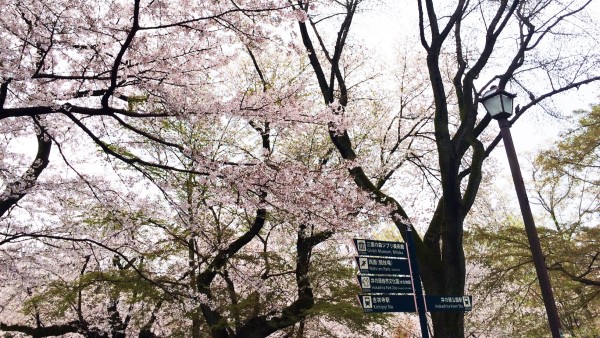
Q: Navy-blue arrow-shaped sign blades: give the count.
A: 5